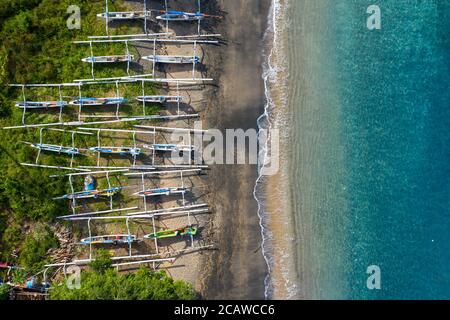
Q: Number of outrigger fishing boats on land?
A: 14